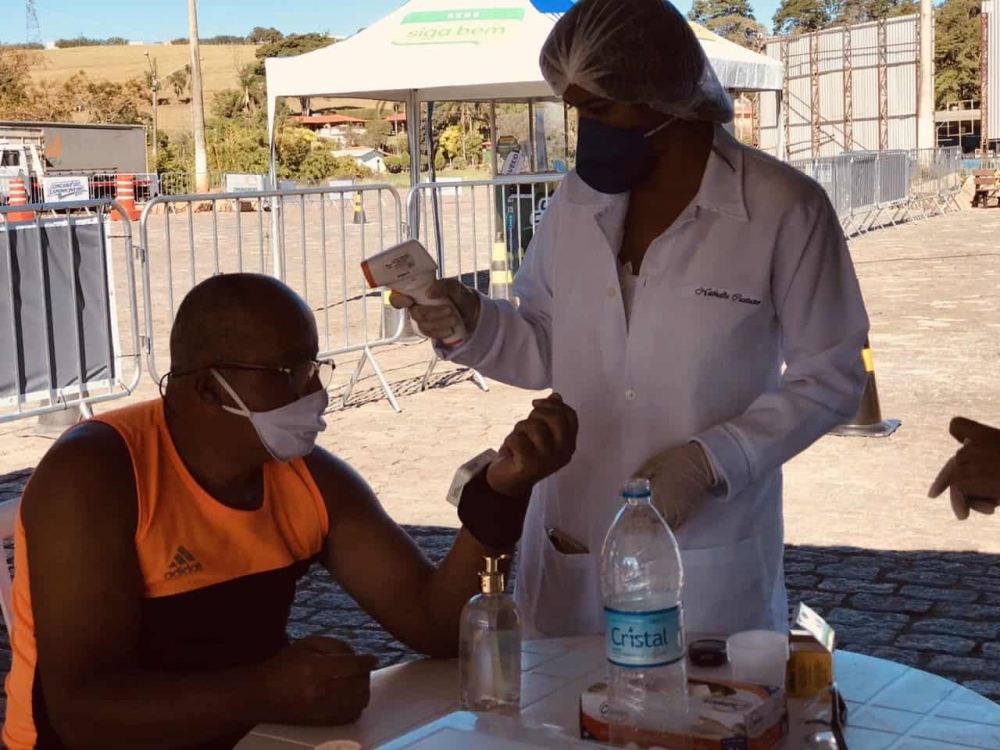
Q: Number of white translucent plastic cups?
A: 1